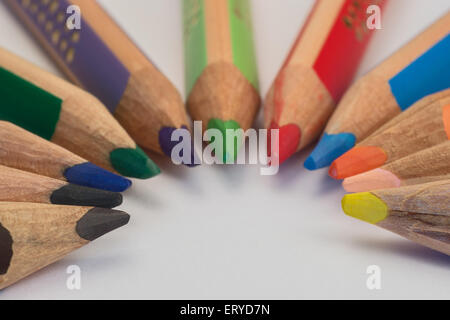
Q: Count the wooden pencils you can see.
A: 11